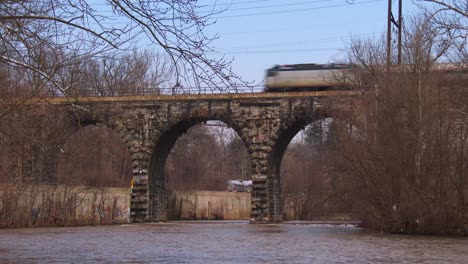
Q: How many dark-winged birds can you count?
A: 0